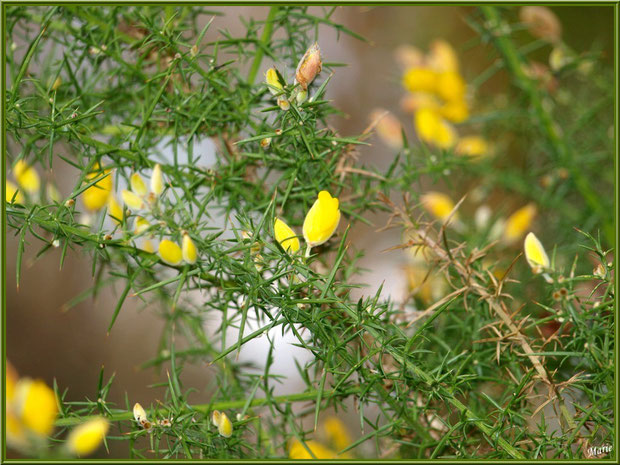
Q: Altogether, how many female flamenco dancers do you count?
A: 0